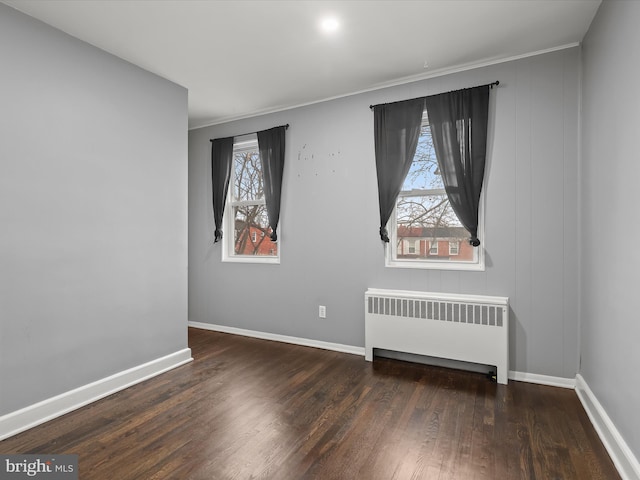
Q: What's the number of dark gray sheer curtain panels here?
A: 4